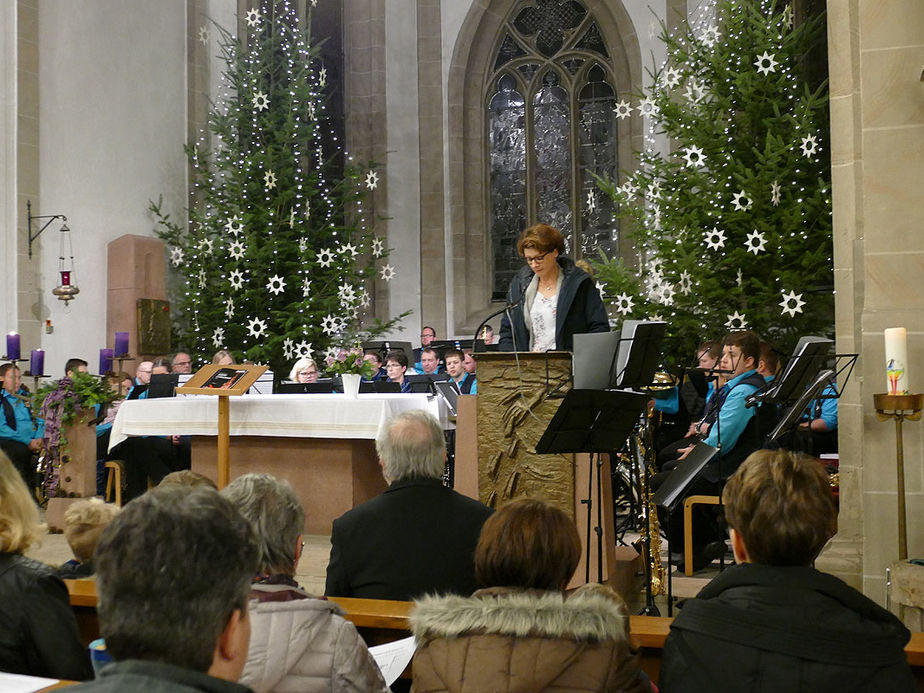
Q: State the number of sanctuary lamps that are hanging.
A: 1